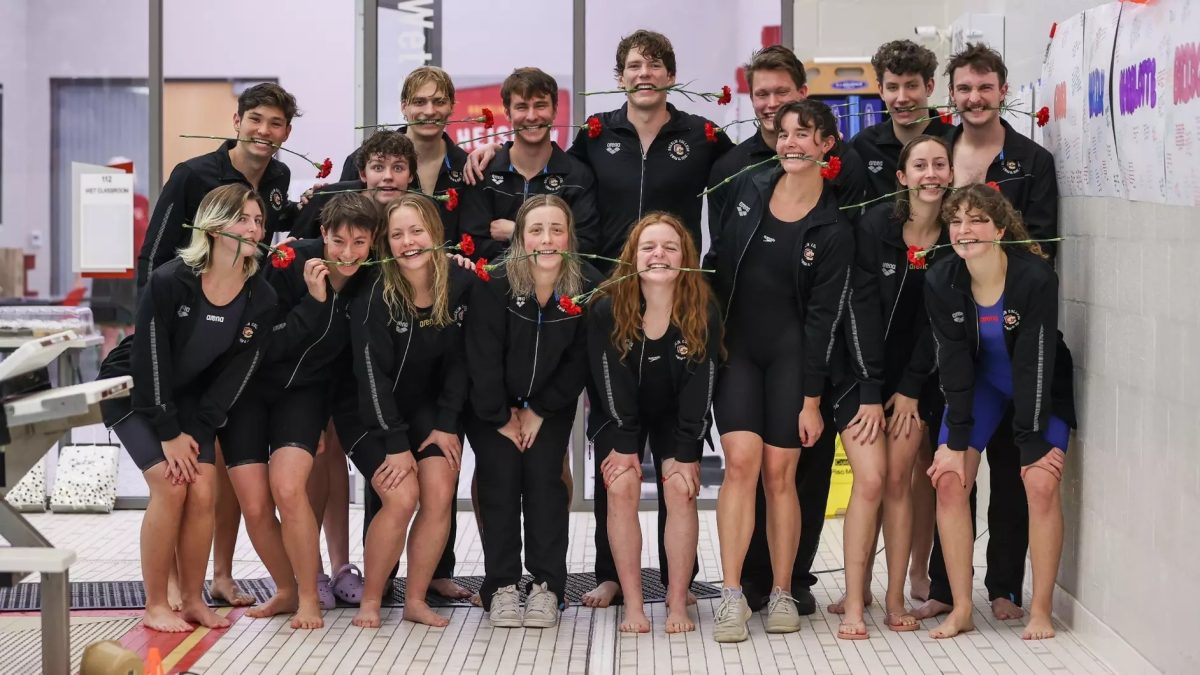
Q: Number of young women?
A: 8